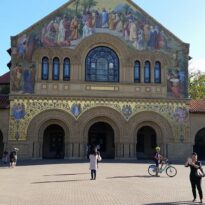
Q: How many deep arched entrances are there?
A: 3